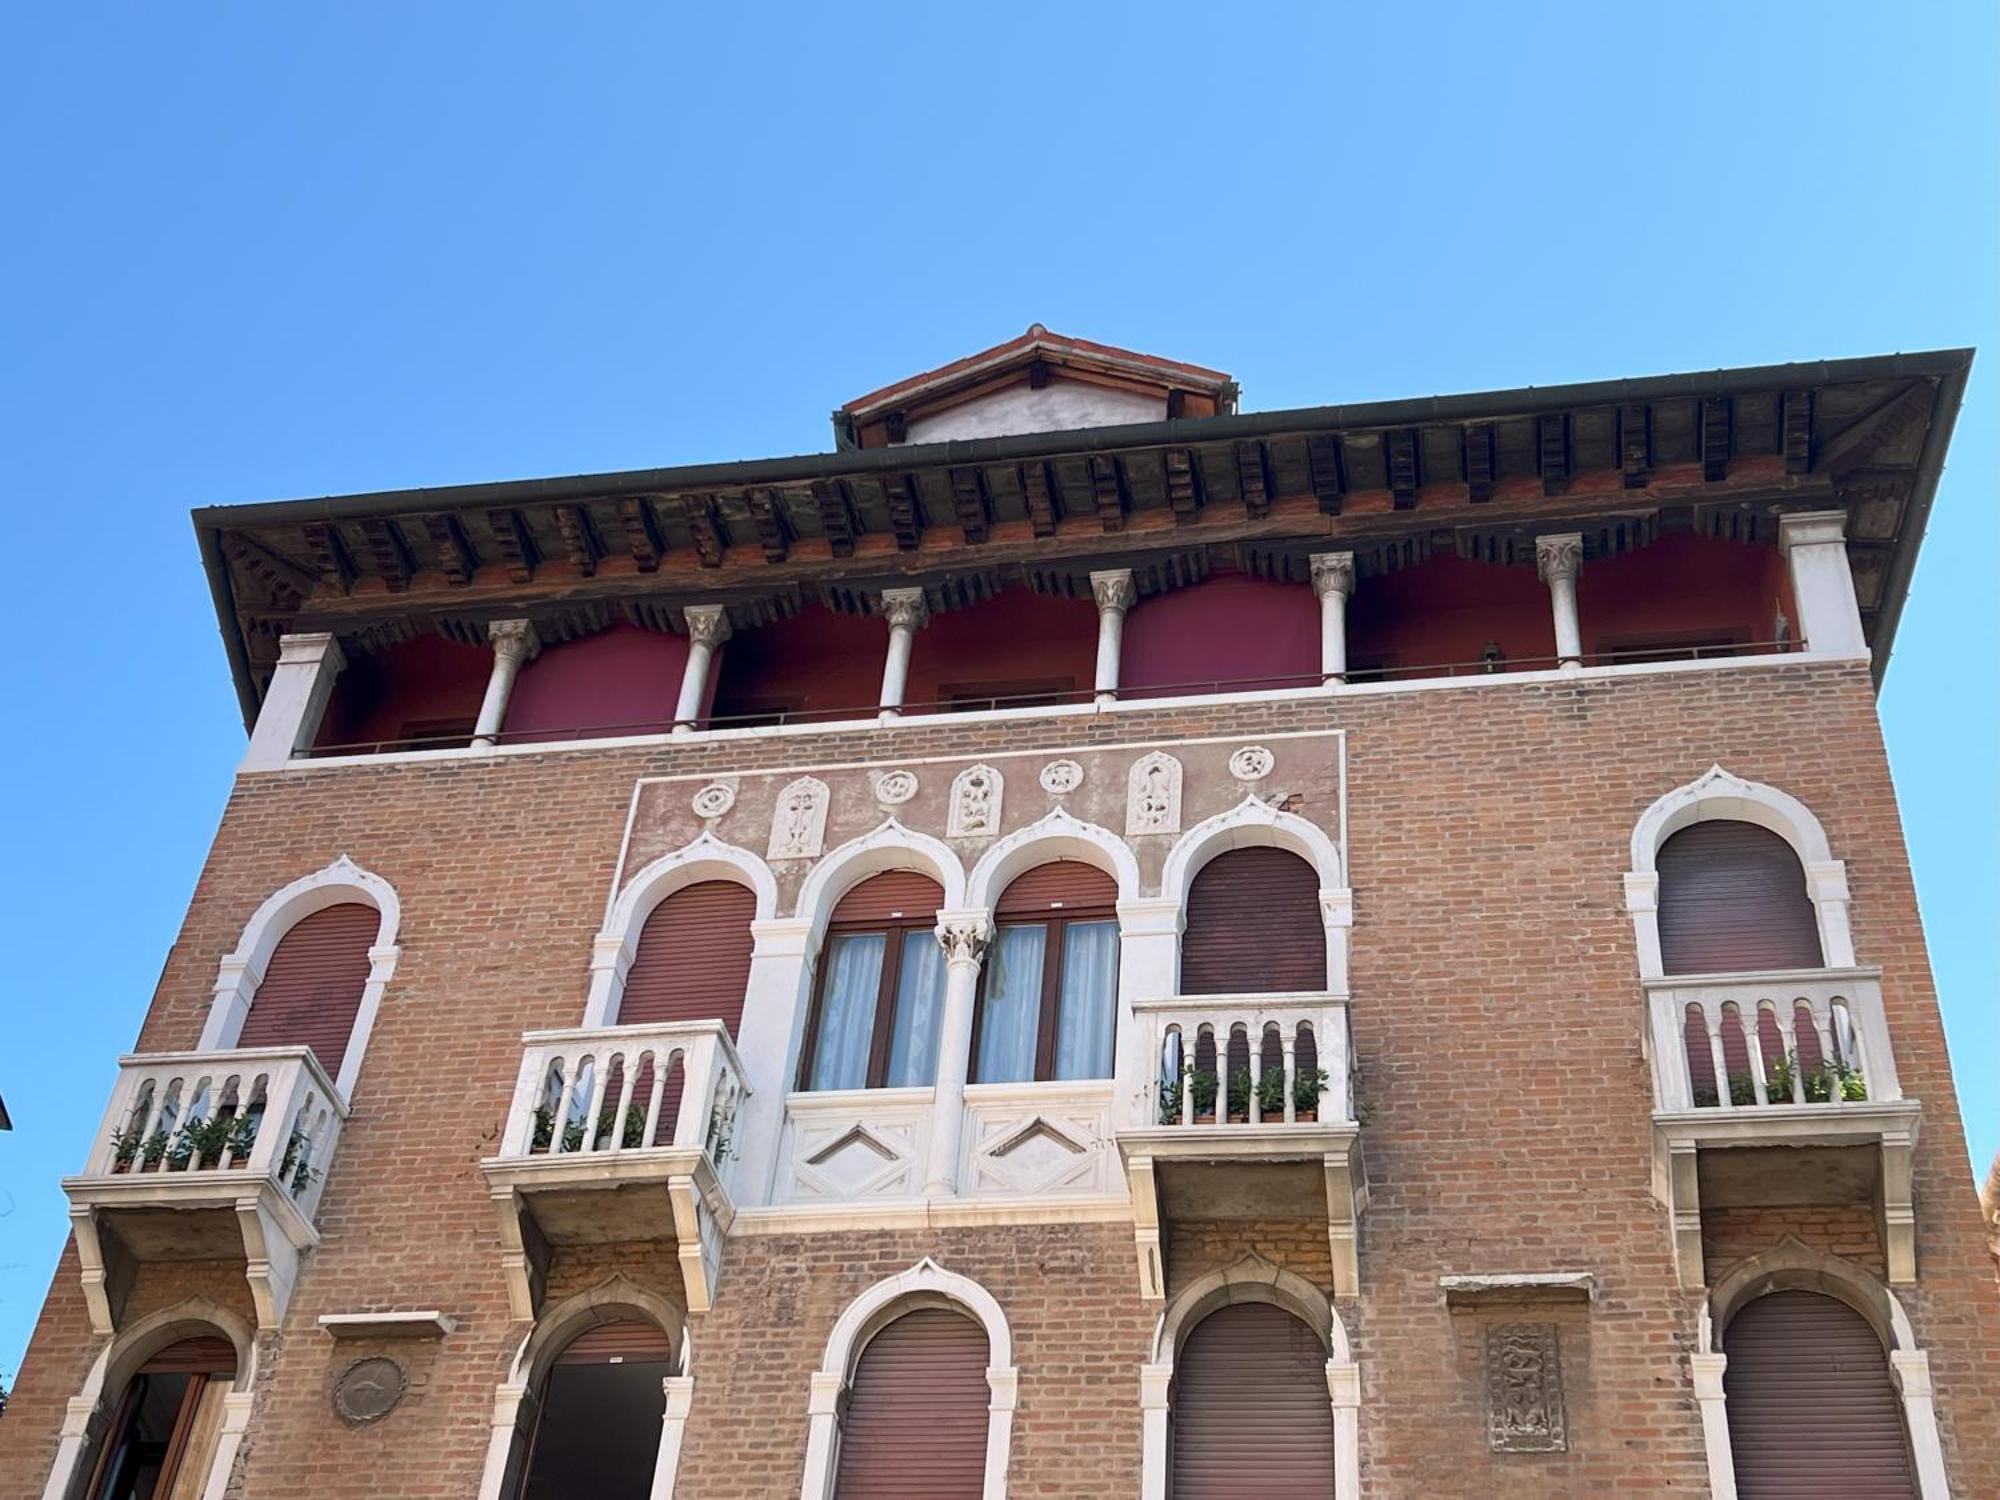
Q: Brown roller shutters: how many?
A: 11